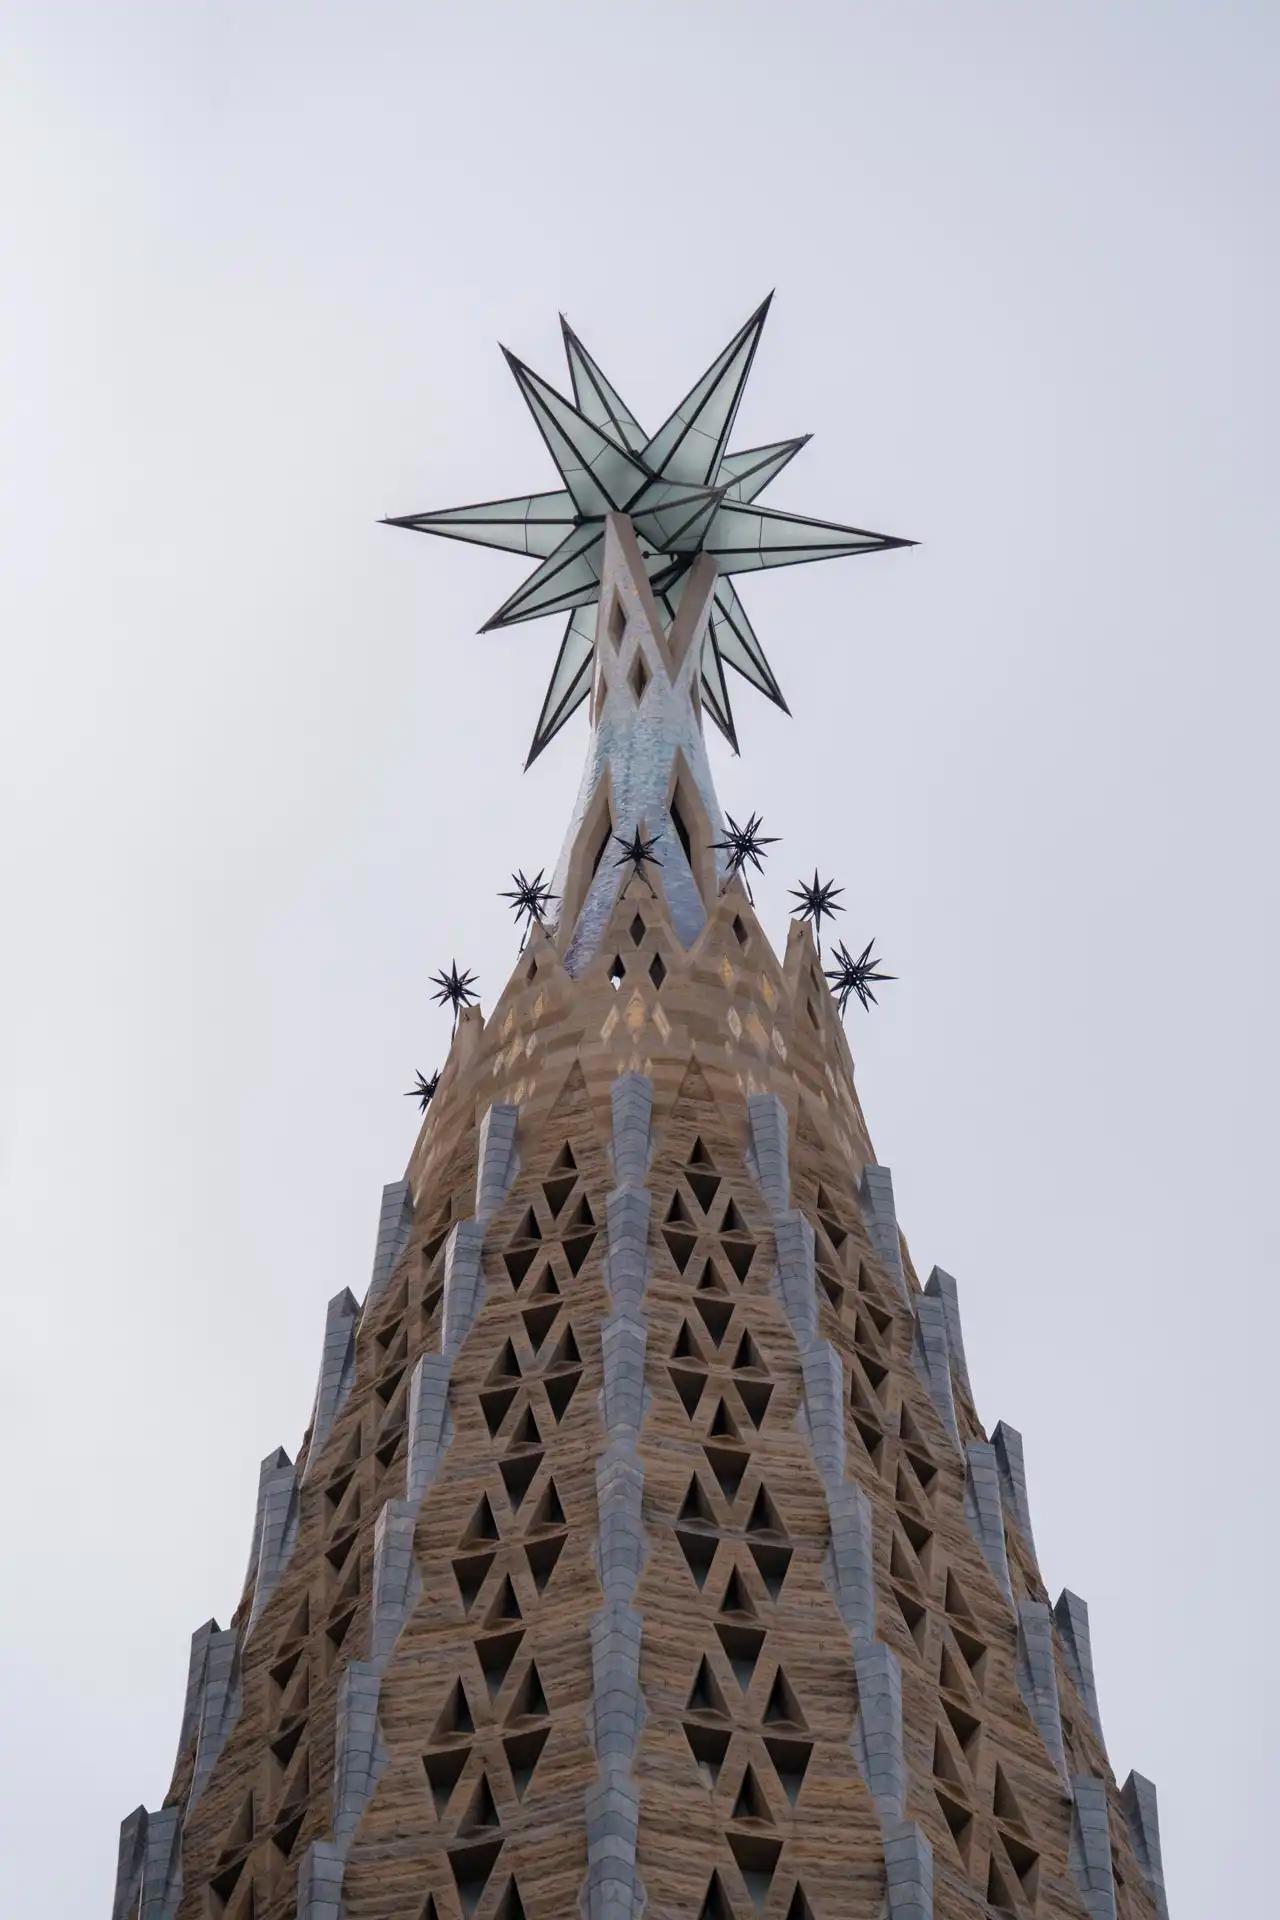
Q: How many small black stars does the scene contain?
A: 7